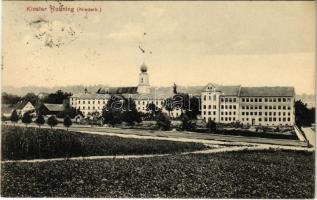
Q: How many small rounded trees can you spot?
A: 5